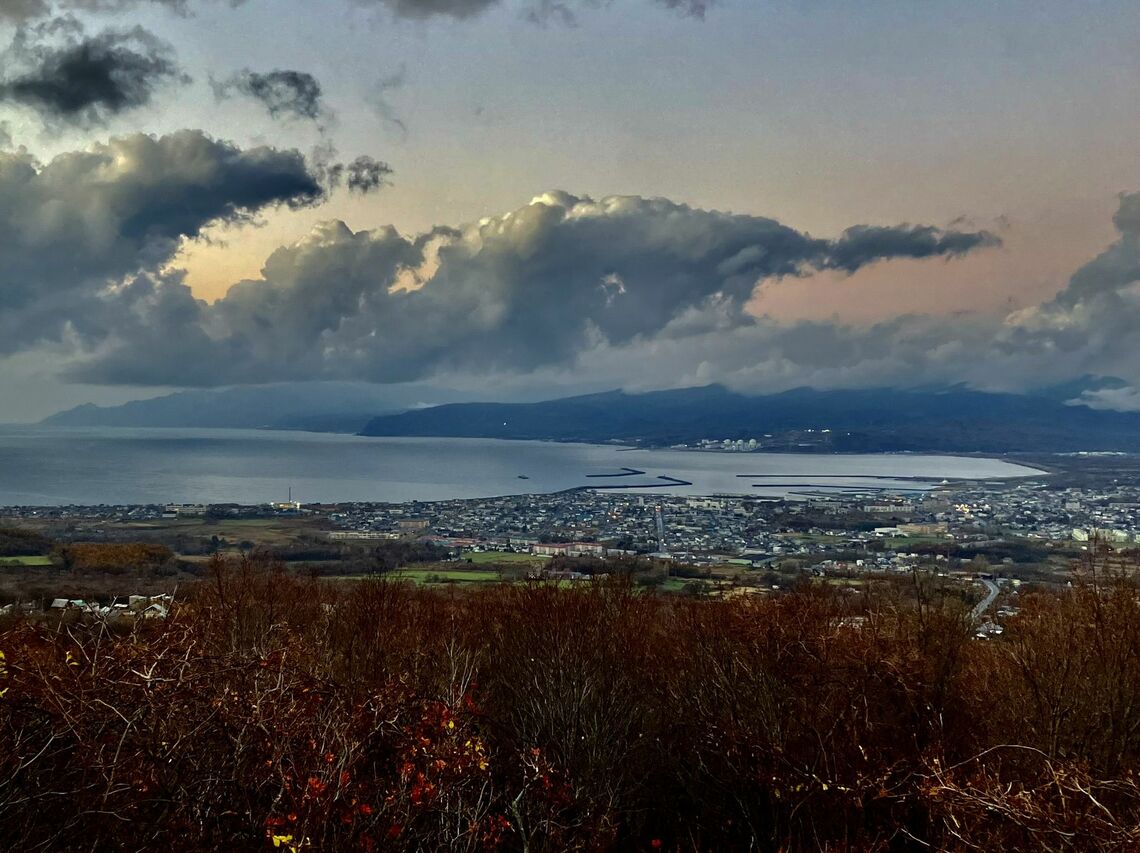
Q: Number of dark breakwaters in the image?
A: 4